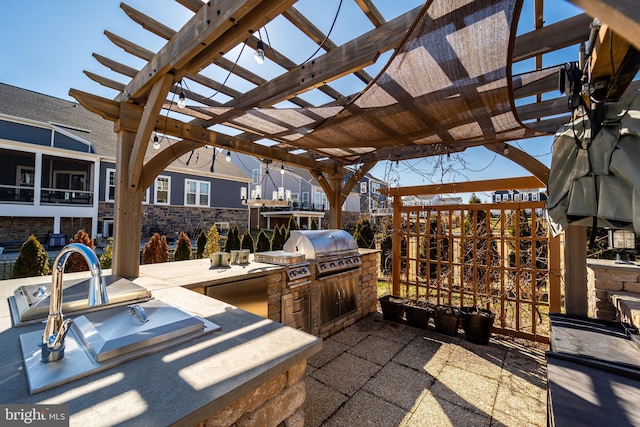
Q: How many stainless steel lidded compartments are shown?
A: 2